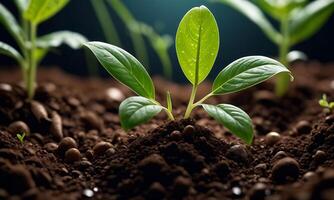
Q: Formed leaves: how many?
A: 5